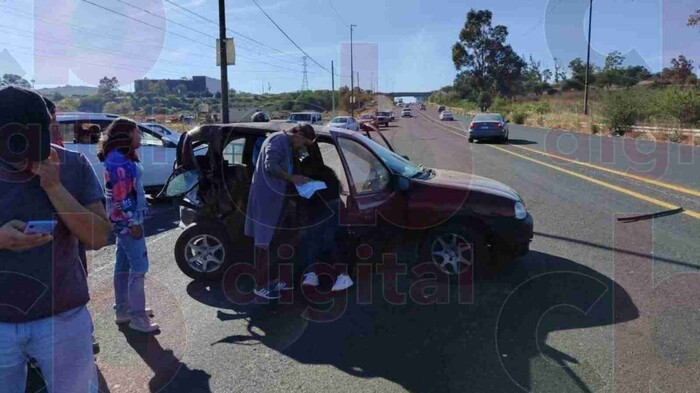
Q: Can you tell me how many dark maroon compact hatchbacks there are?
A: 1